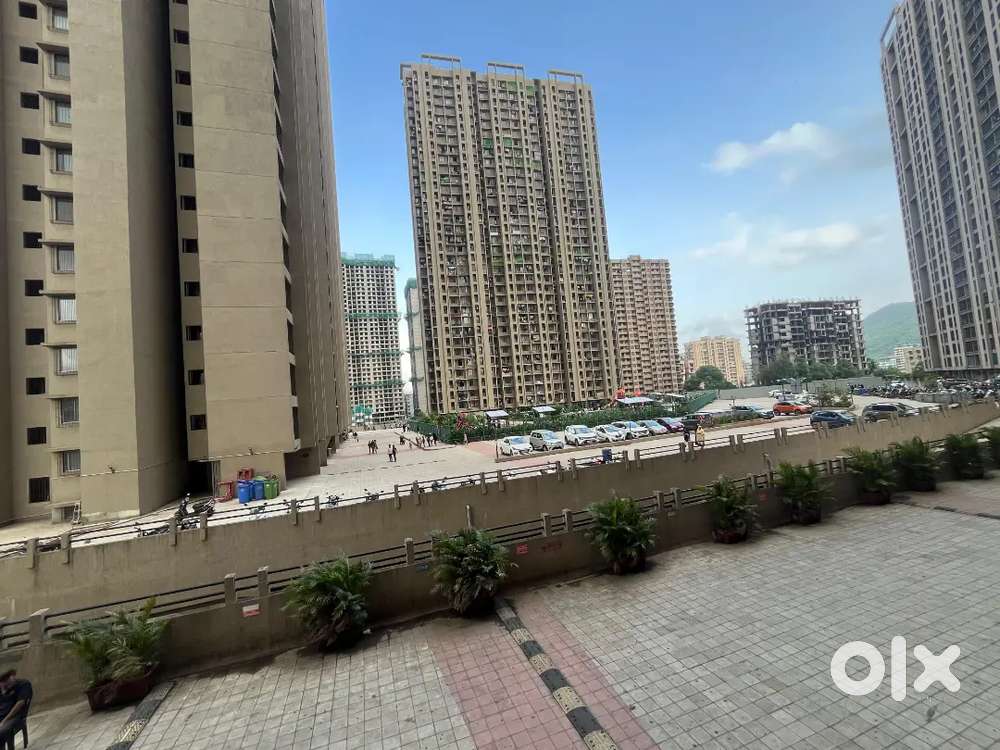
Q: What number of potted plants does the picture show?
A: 10